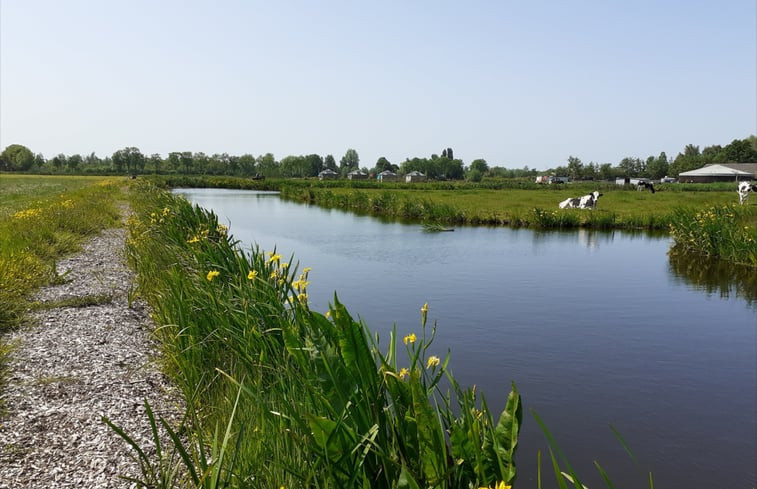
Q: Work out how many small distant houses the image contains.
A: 4